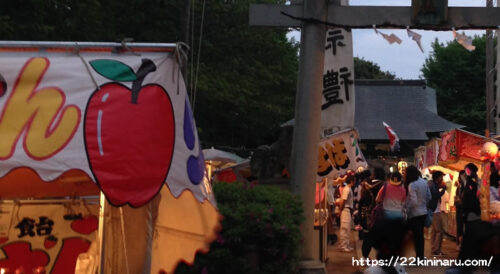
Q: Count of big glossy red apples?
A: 1